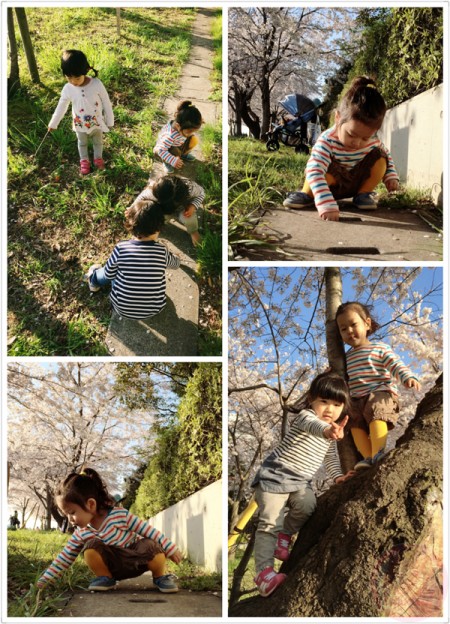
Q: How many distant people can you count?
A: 1